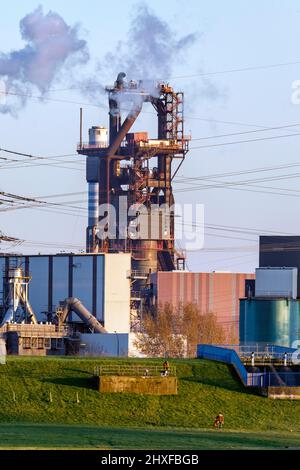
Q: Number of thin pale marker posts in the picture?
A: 3